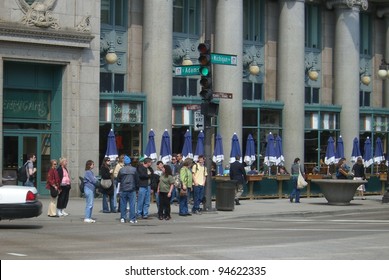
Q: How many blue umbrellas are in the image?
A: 15